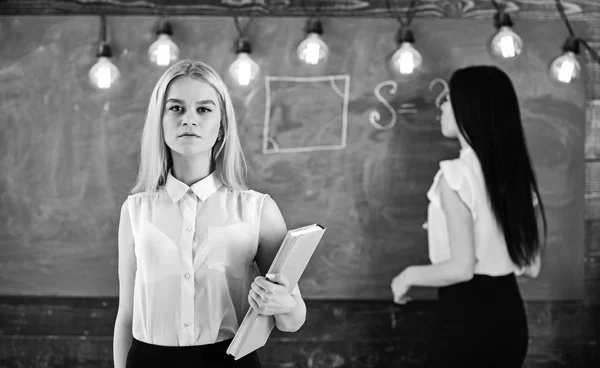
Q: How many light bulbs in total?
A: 7